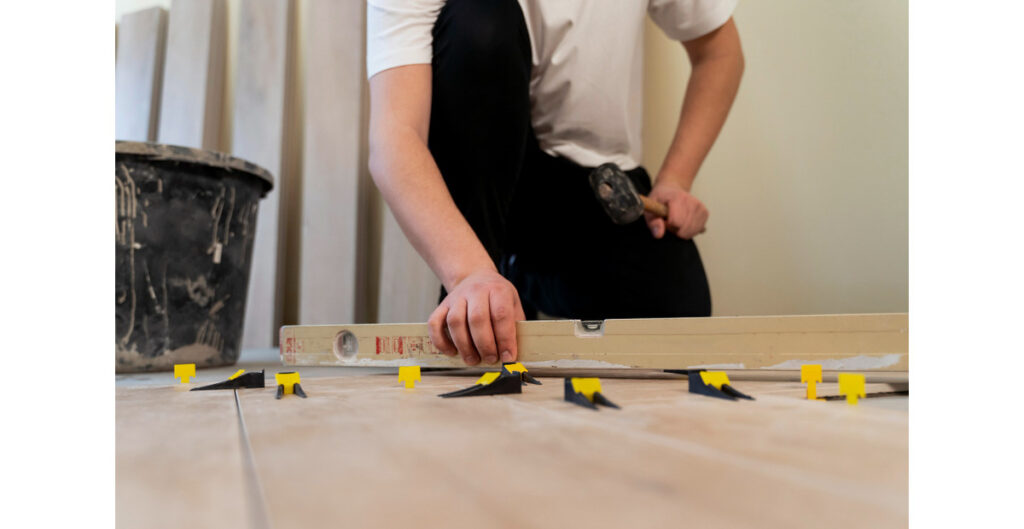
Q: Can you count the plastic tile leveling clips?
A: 10